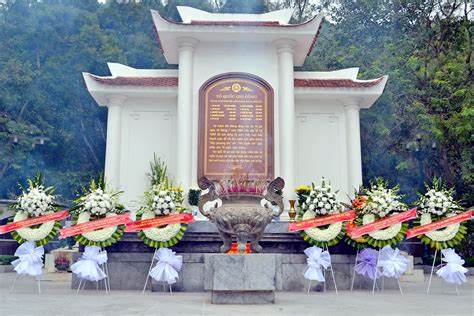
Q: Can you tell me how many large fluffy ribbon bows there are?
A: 7